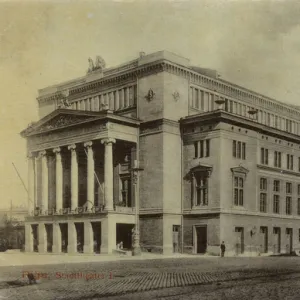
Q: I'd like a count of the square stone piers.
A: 6